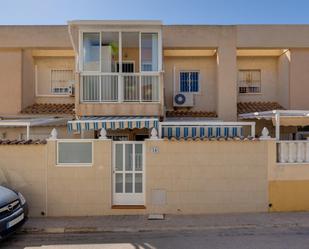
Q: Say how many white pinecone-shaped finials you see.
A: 4